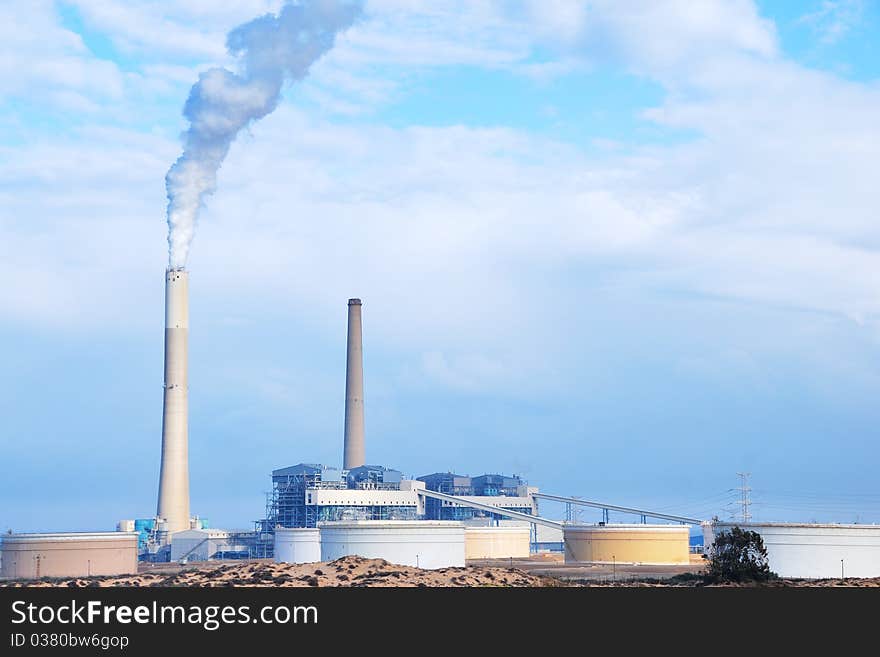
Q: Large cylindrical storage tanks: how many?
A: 6